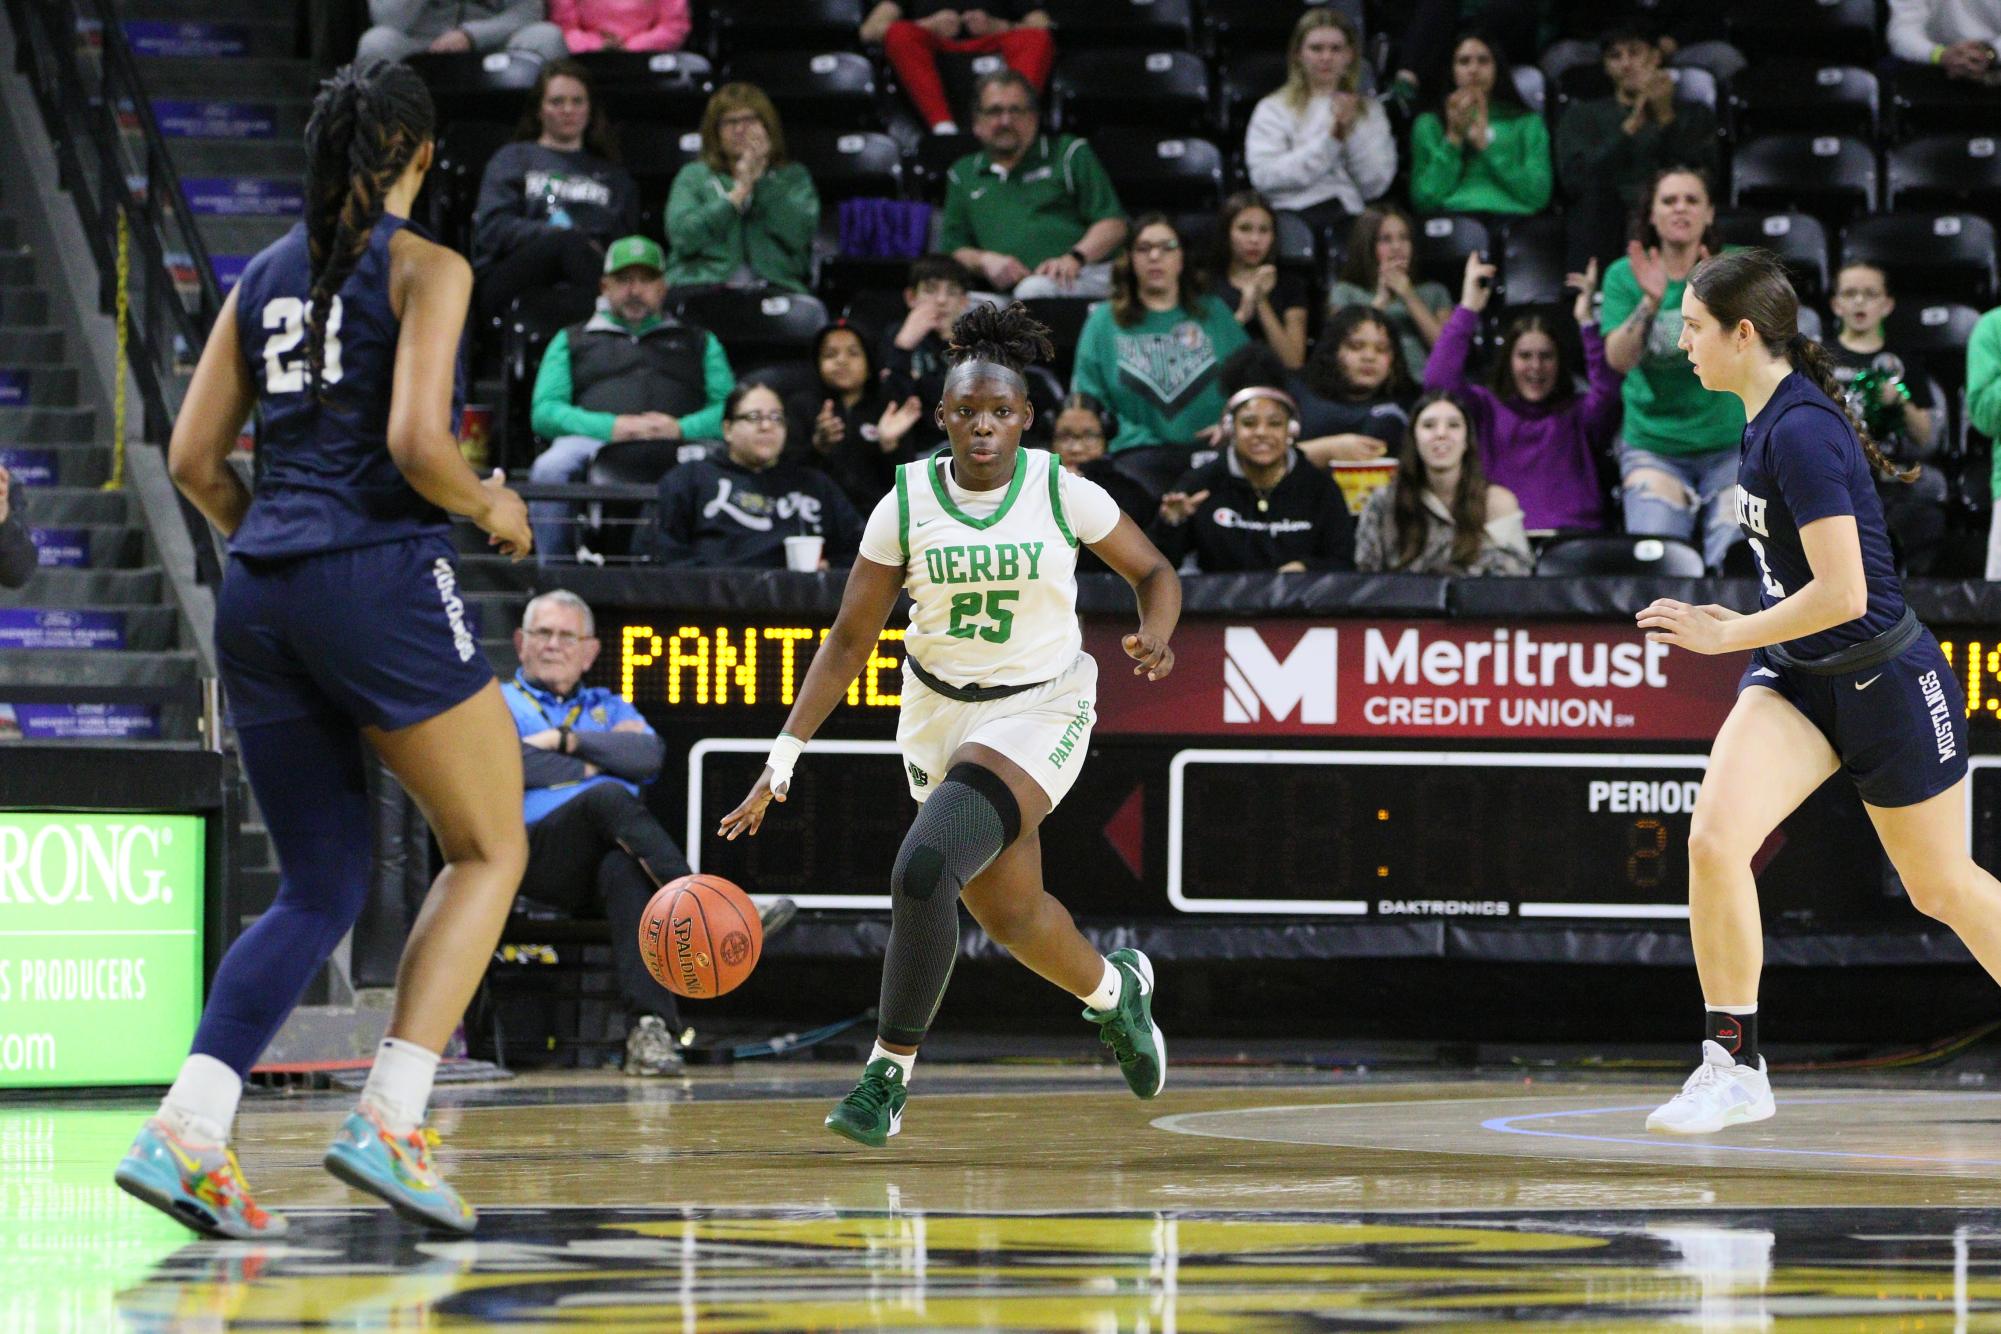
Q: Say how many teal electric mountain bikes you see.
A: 0